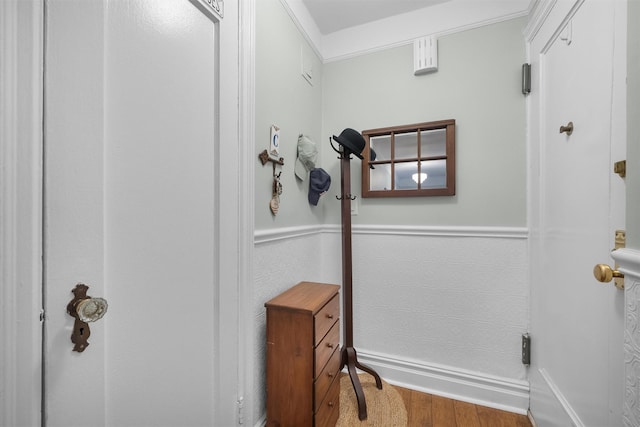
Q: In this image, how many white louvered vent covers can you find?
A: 1